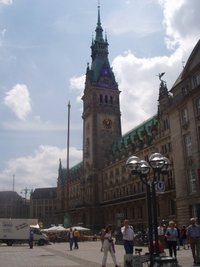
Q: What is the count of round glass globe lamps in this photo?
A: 4